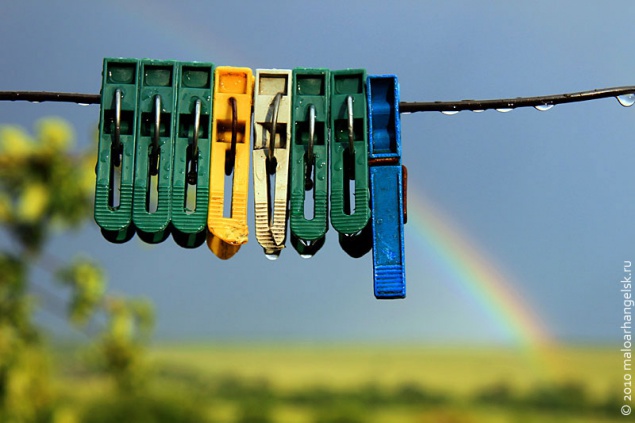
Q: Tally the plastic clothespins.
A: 8